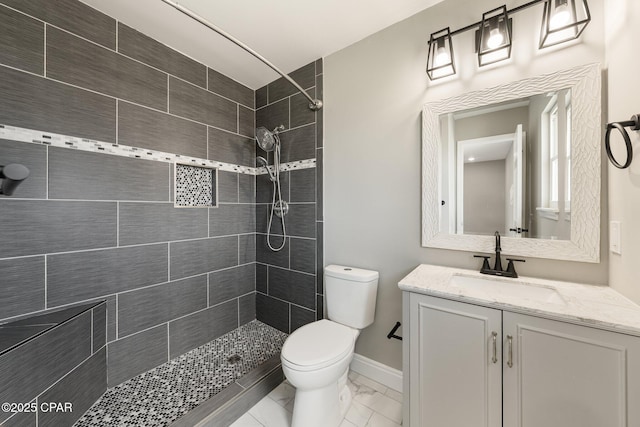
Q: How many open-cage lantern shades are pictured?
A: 3